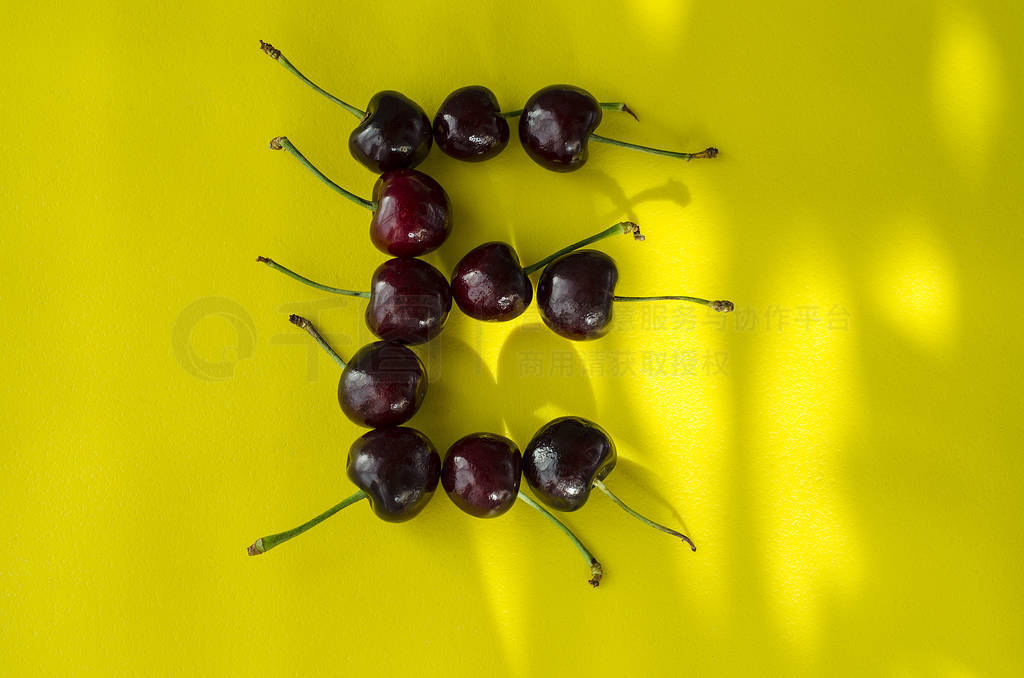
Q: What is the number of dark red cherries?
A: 11